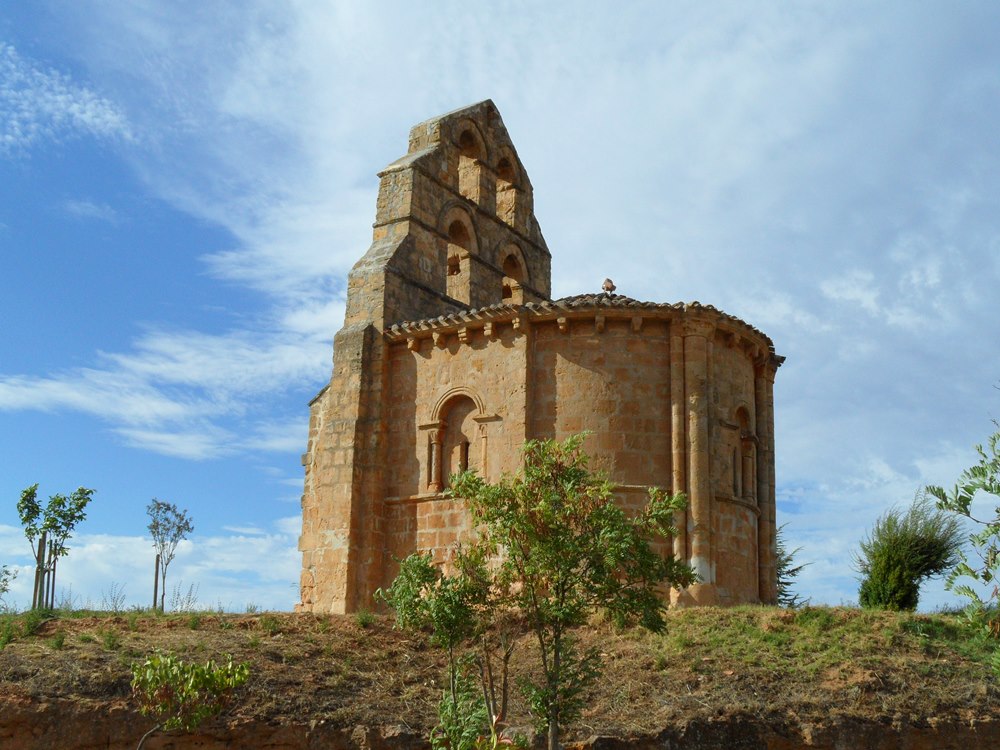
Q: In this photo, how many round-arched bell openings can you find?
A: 4